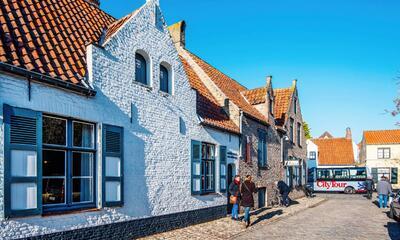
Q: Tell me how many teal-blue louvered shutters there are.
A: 4